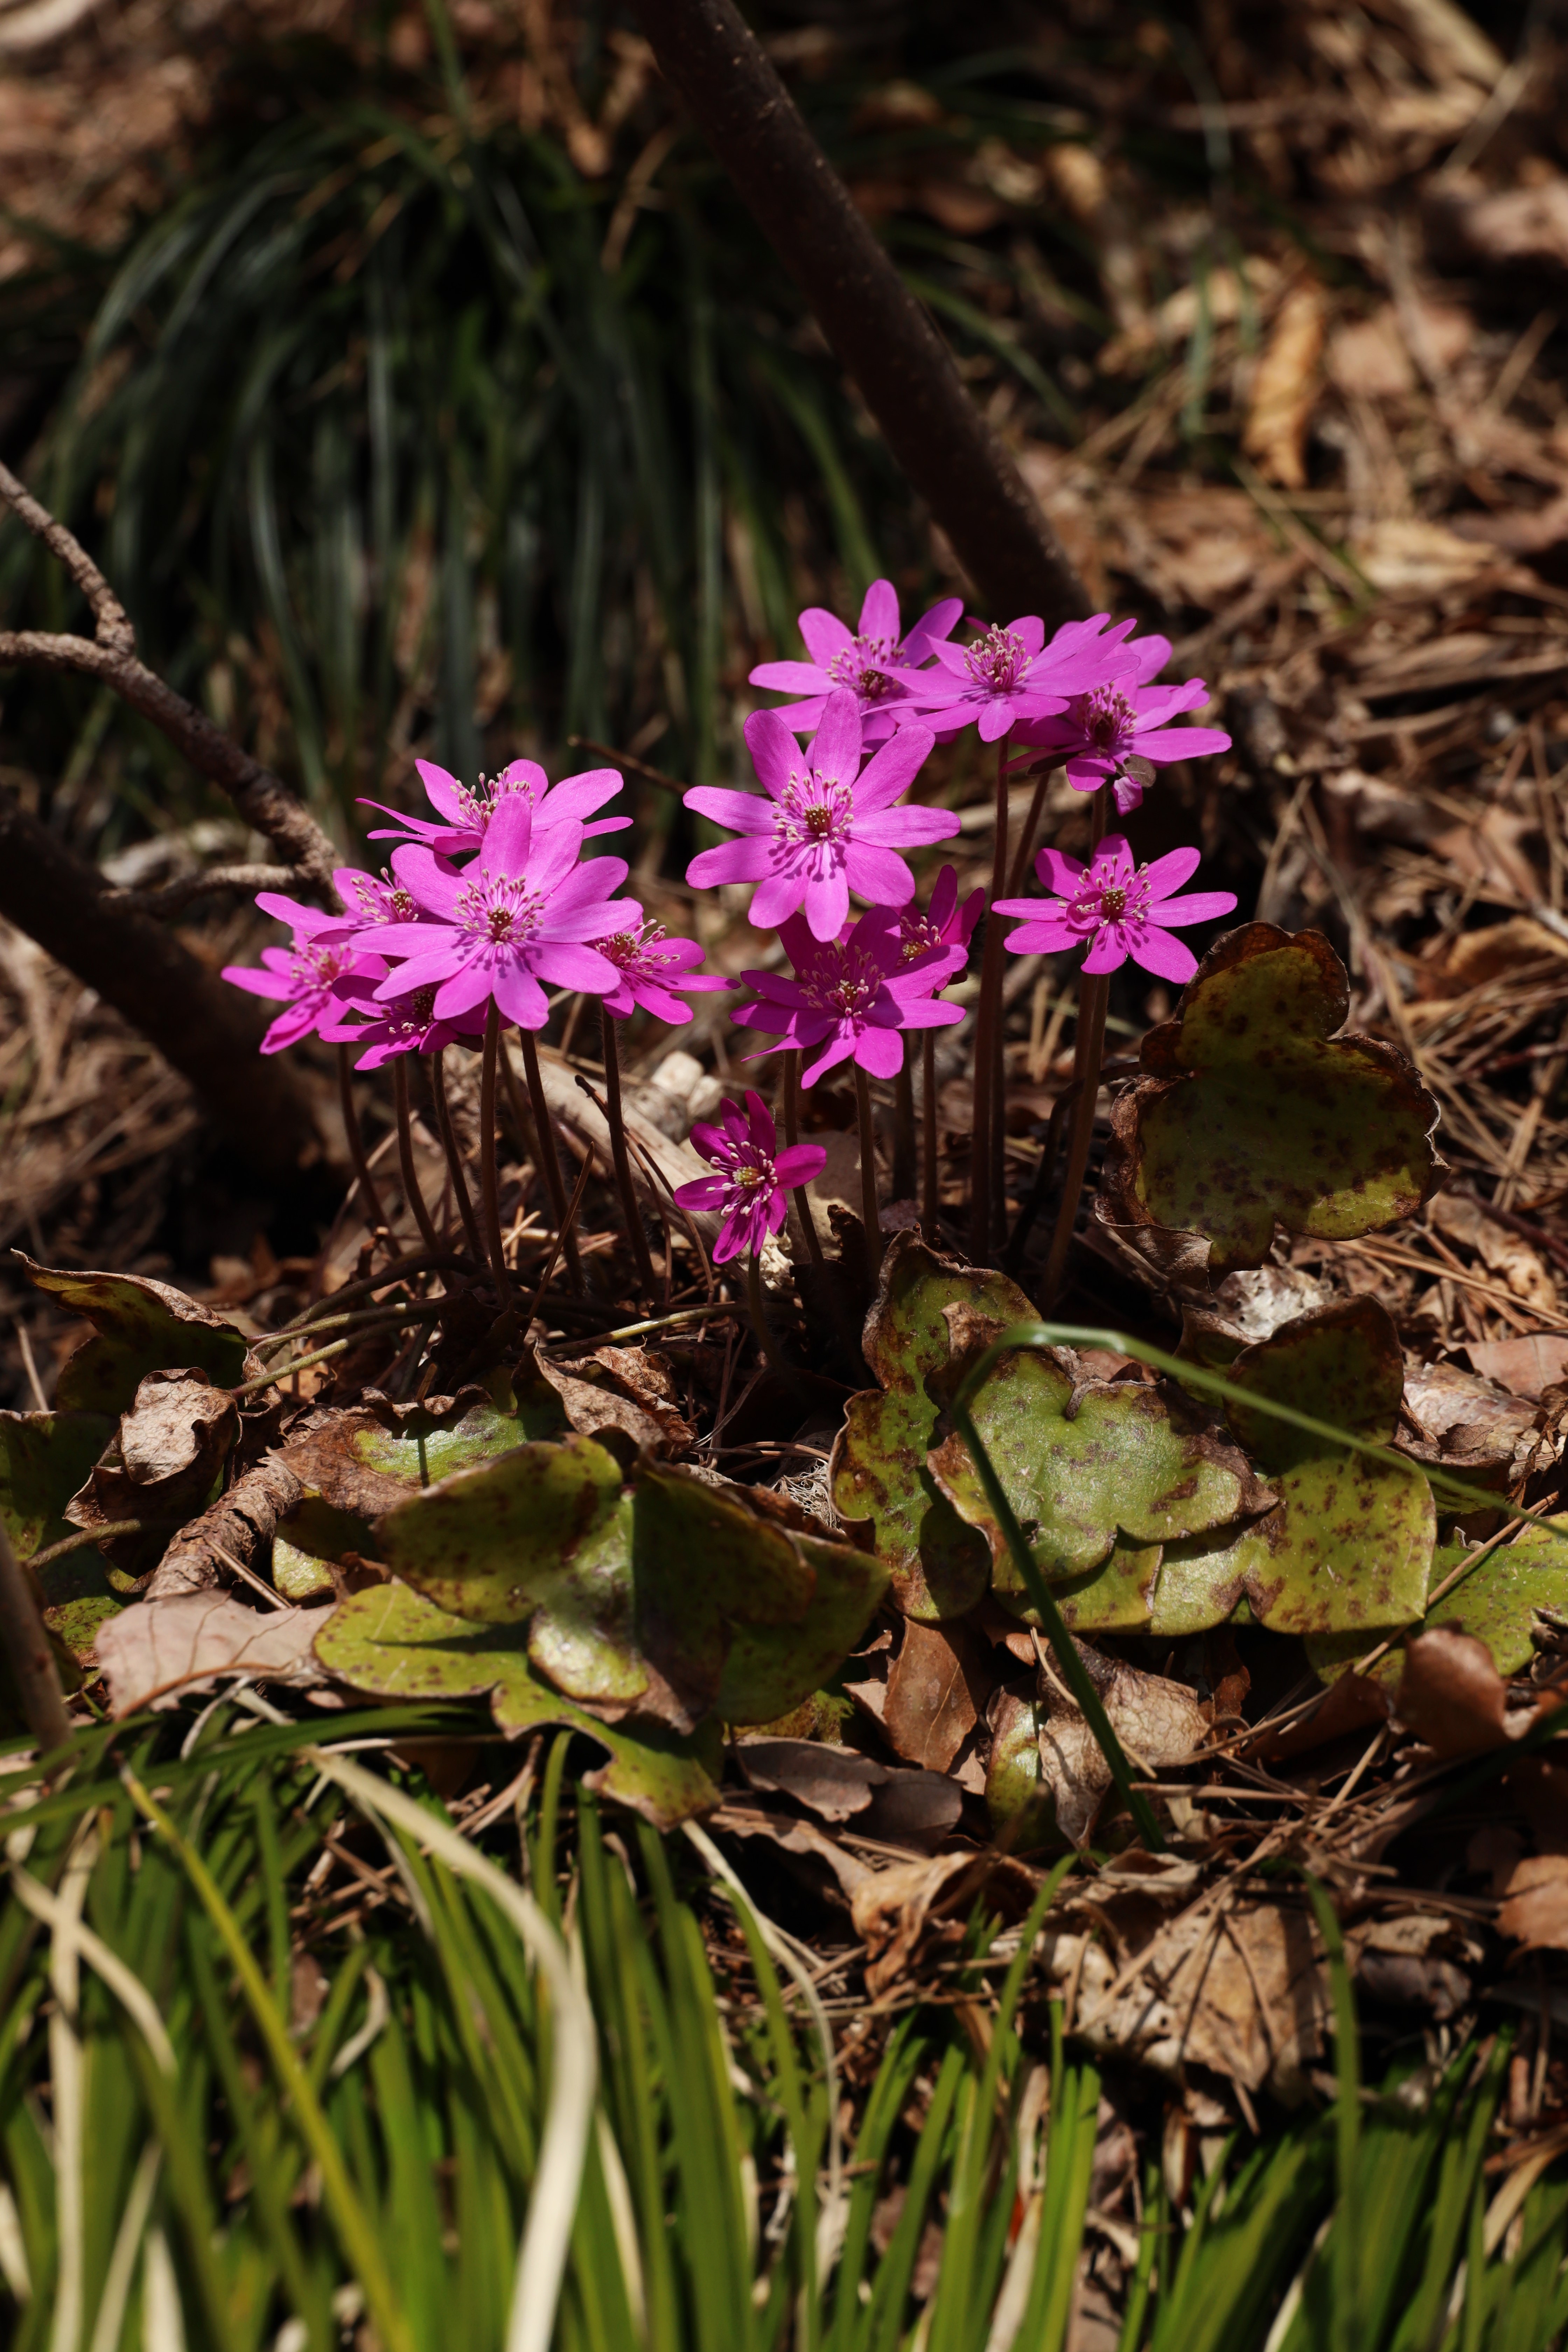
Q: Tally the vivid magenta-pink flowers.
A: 14